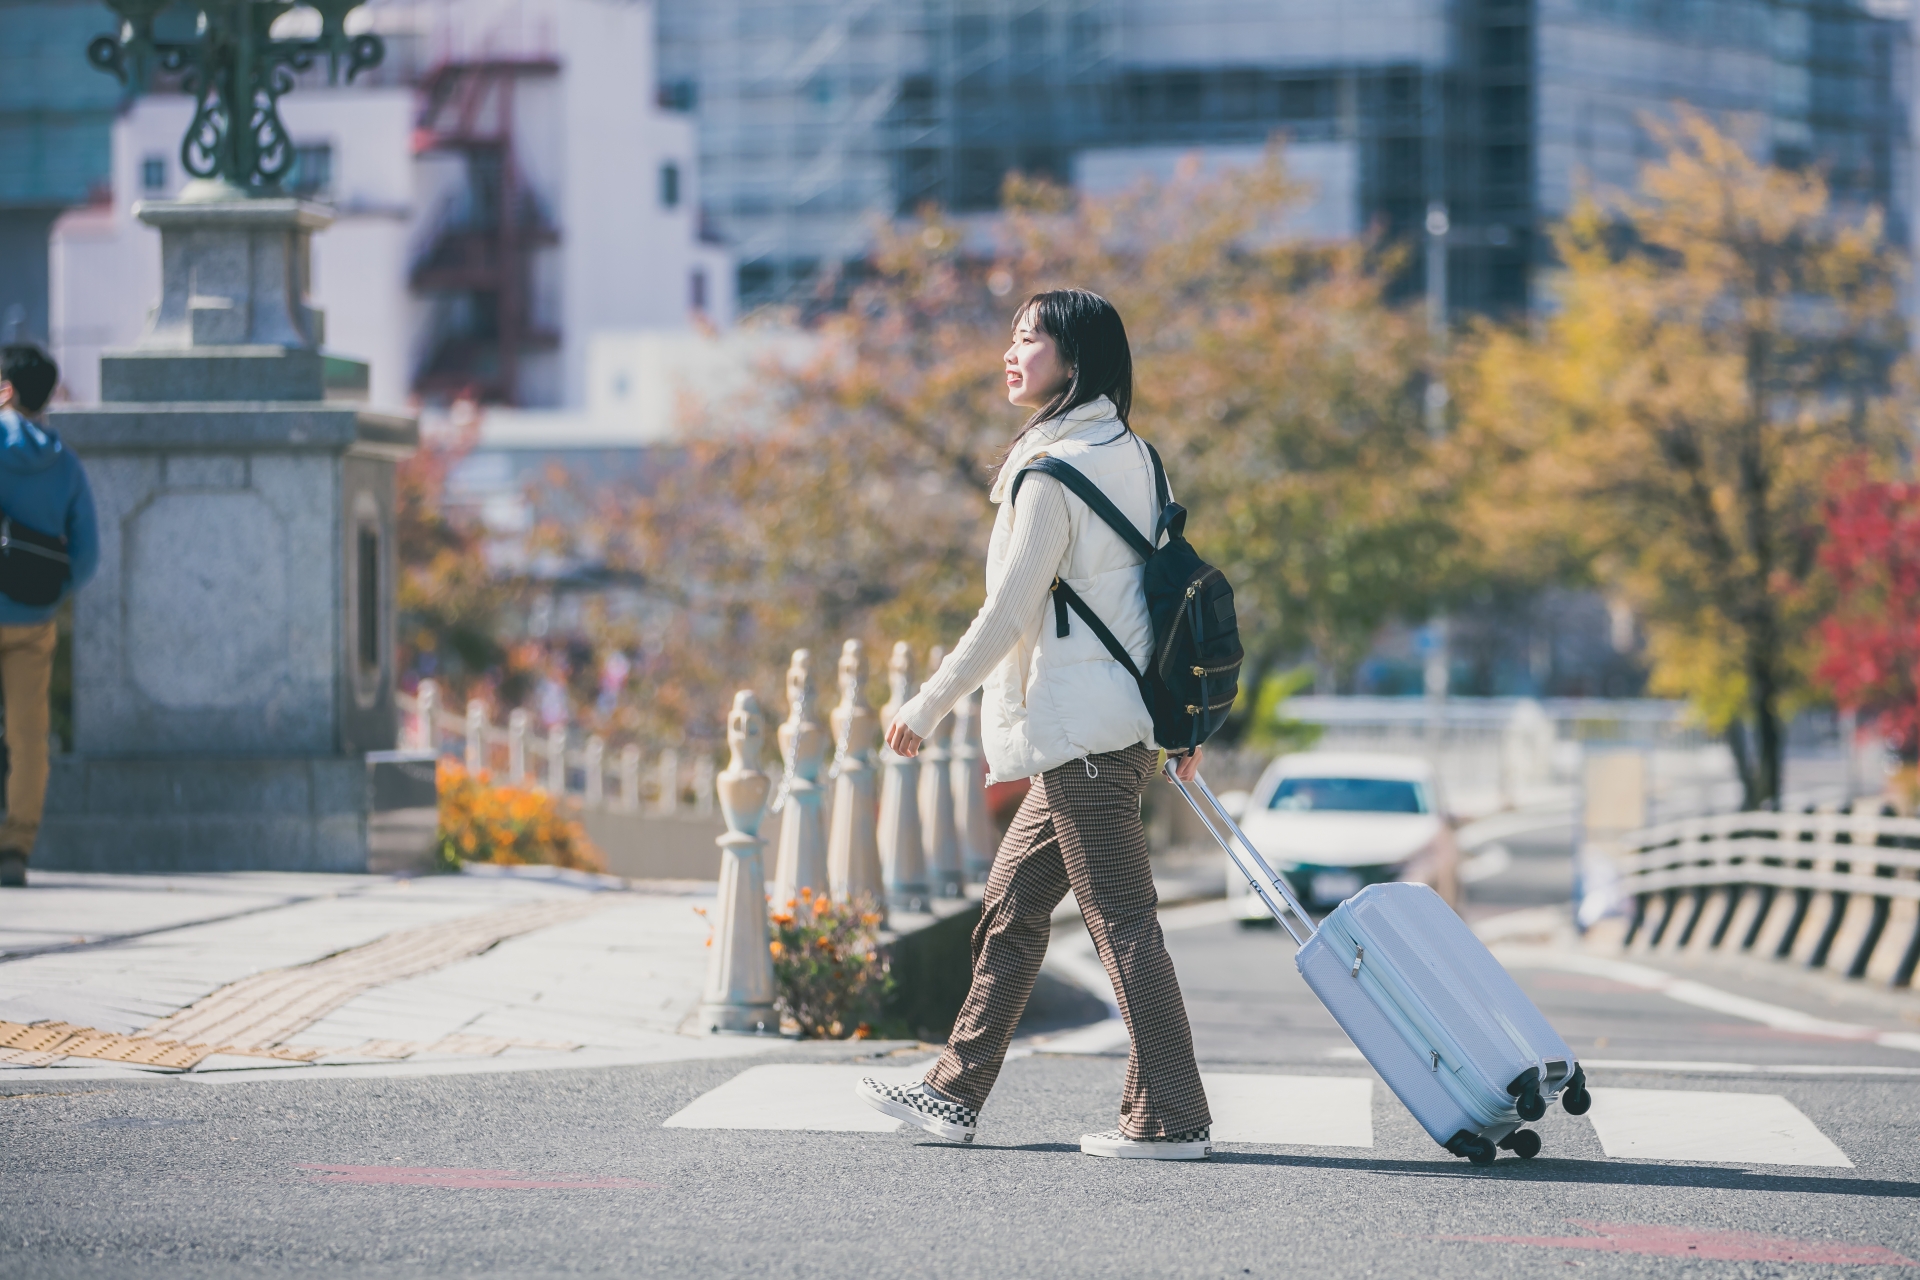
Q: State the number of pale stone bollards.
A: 6